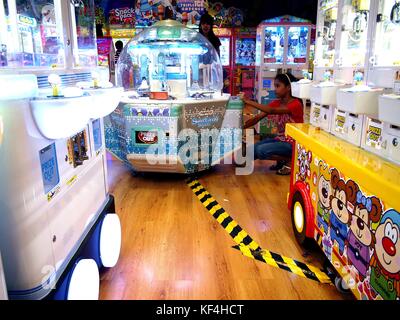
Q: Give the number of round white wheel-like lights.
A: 2